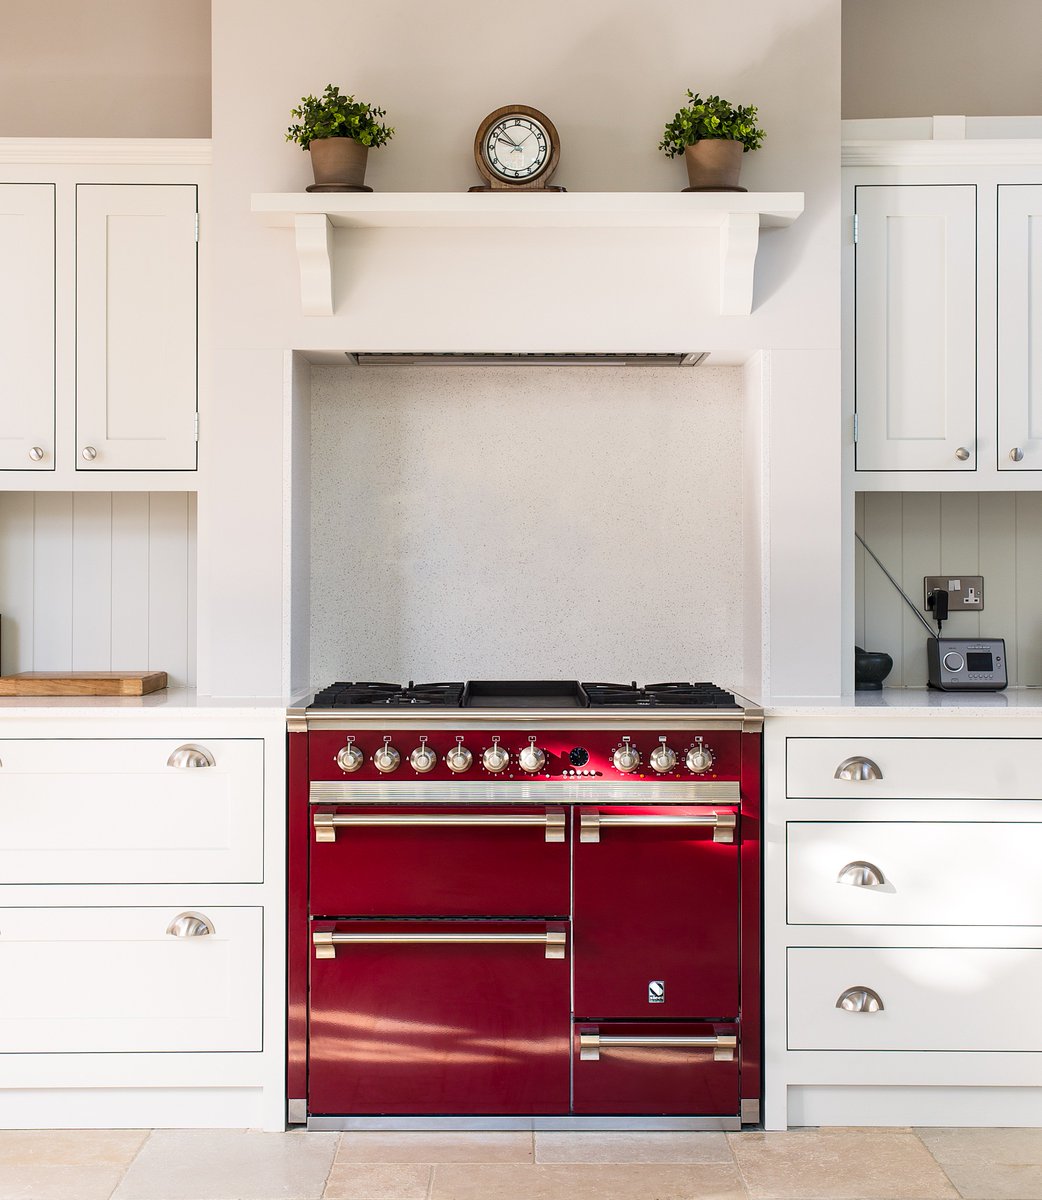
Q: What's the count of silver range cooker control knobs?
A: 9